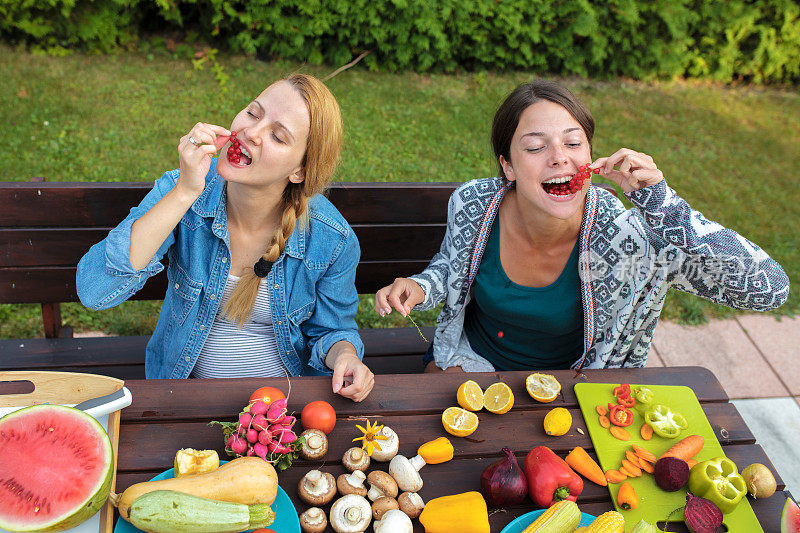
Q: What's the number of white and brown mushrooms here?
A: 12